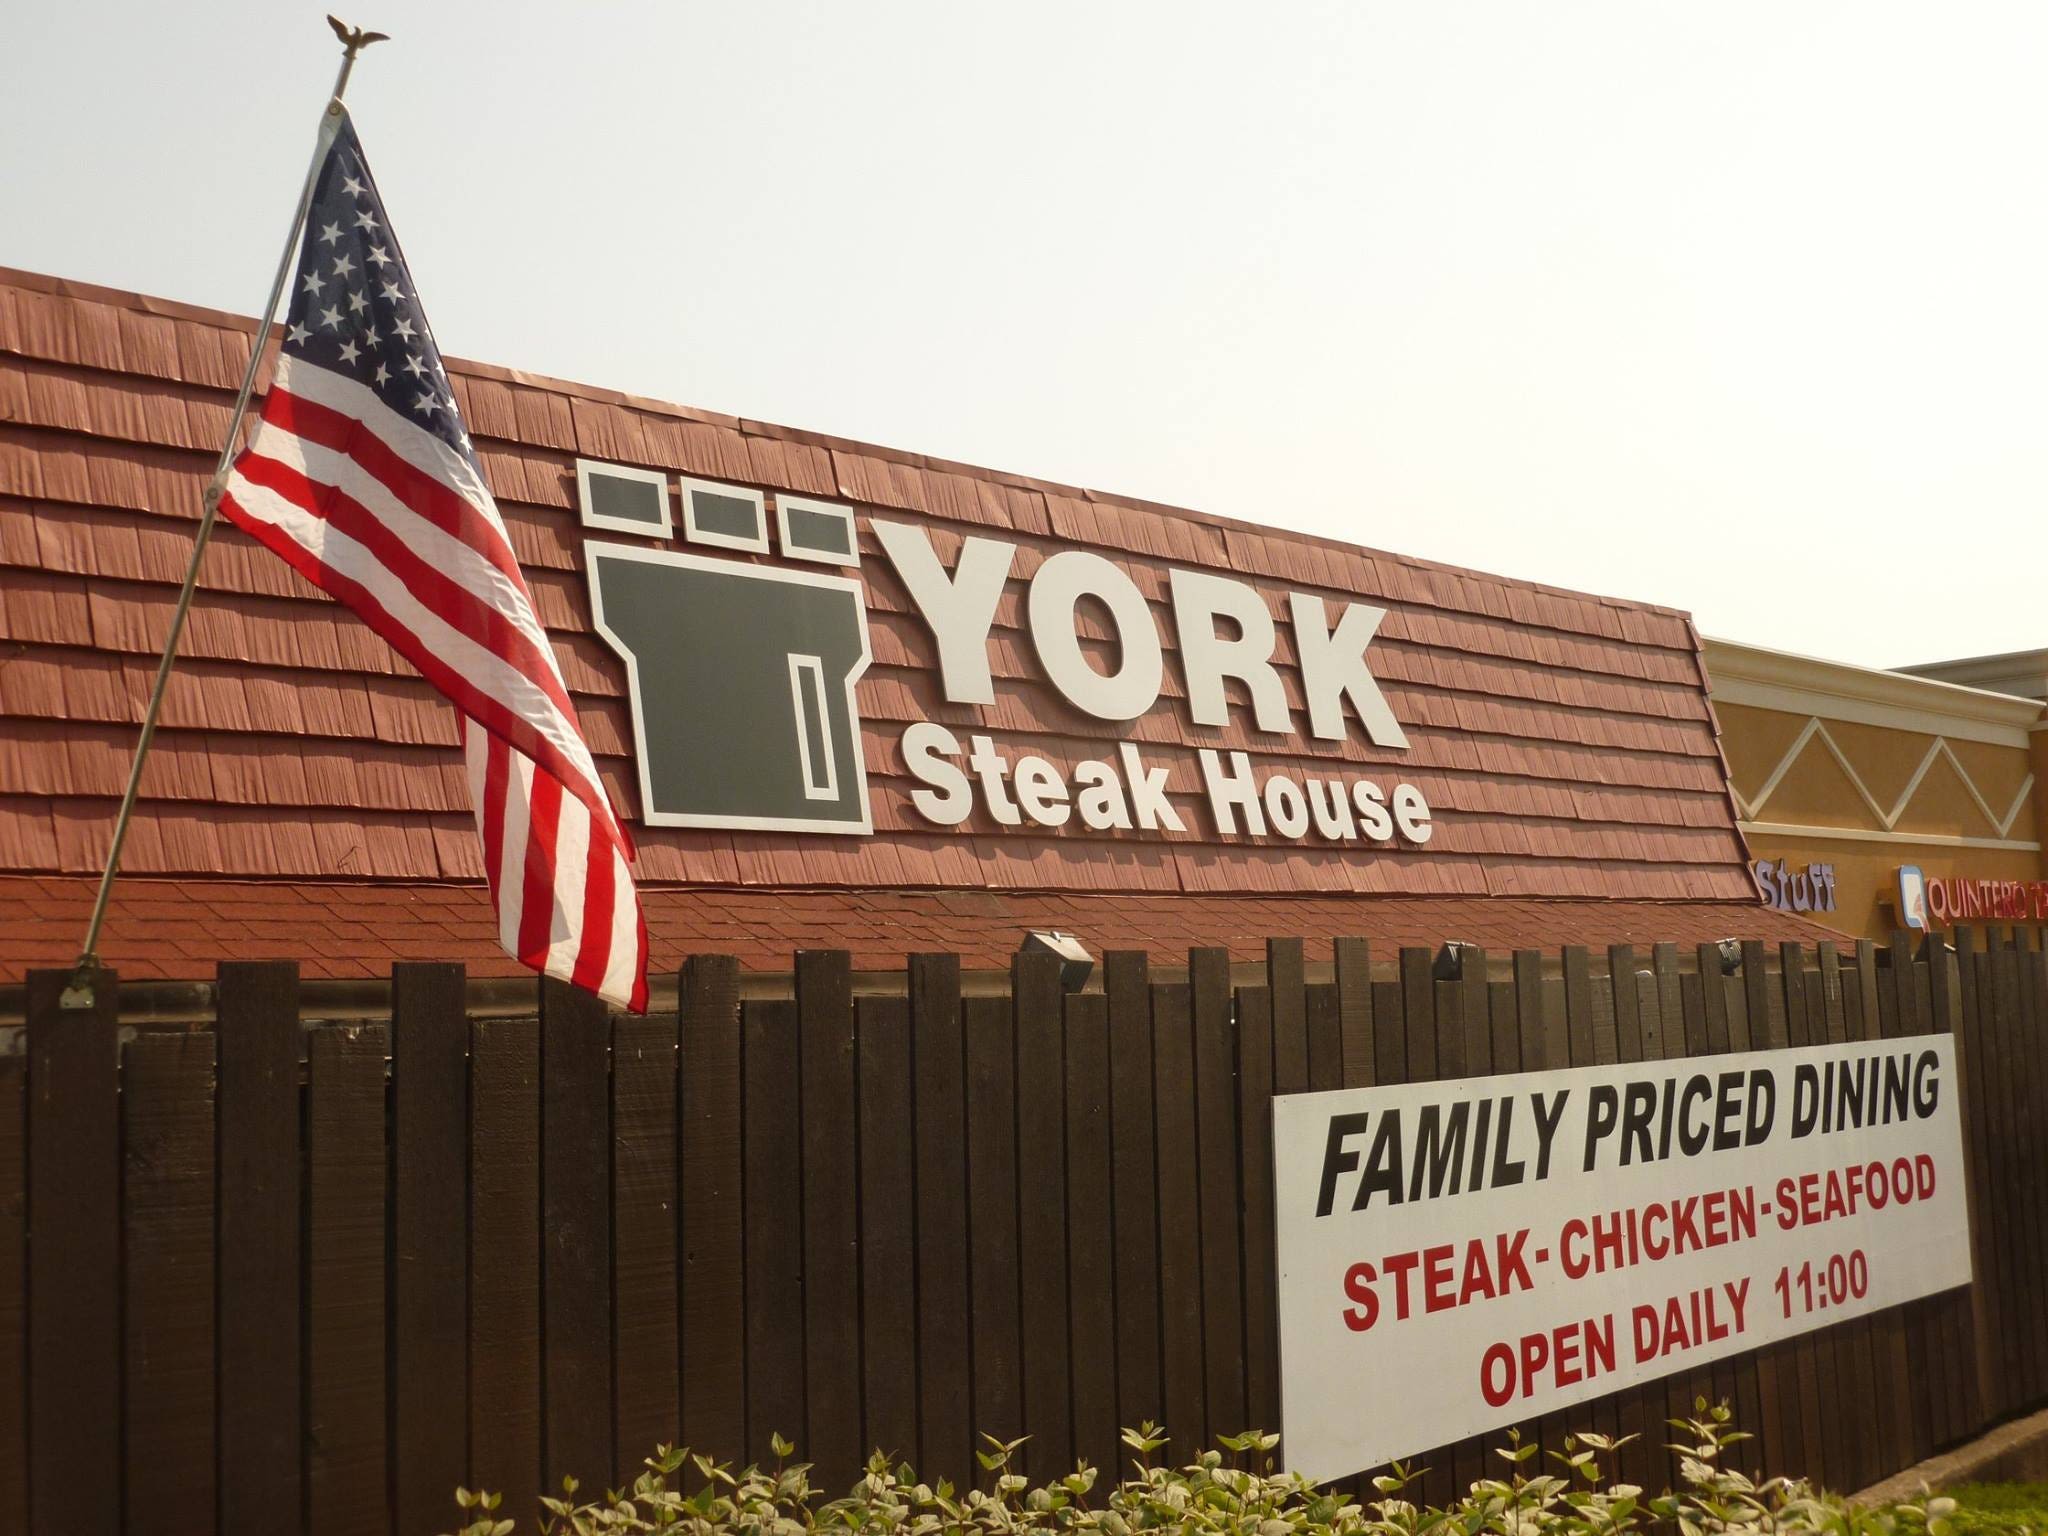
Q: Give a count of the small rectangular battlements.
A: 3